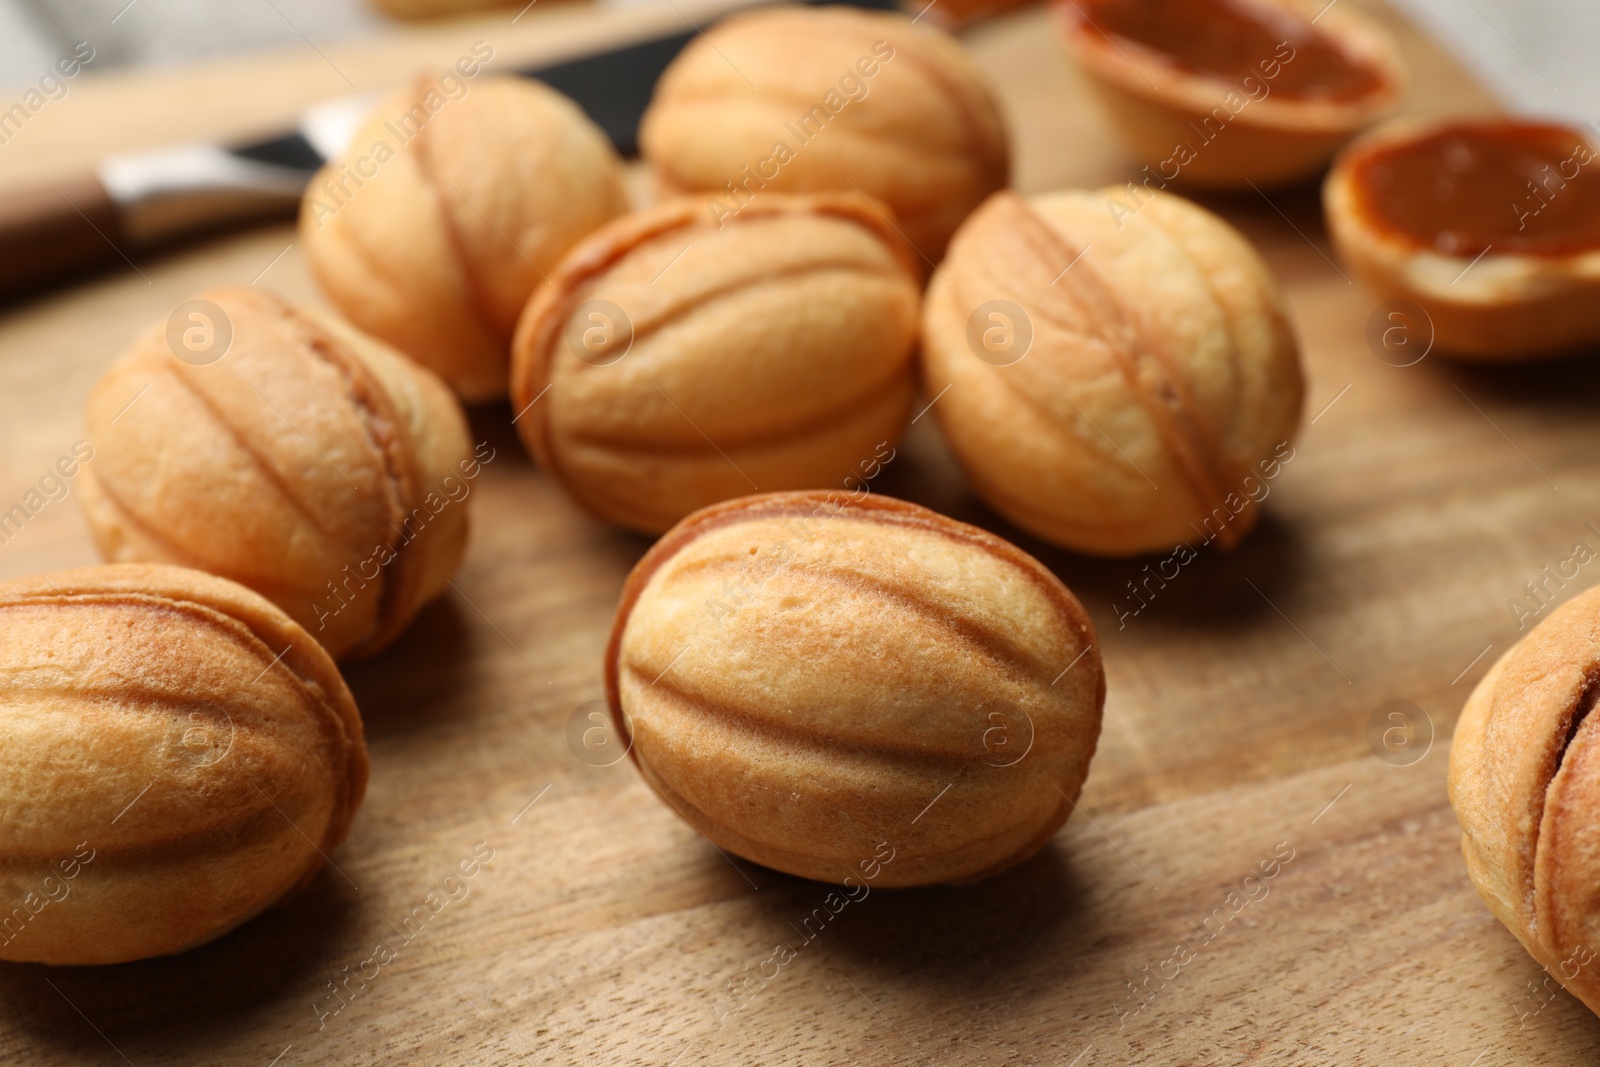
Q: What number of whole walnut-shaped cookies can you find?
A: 8